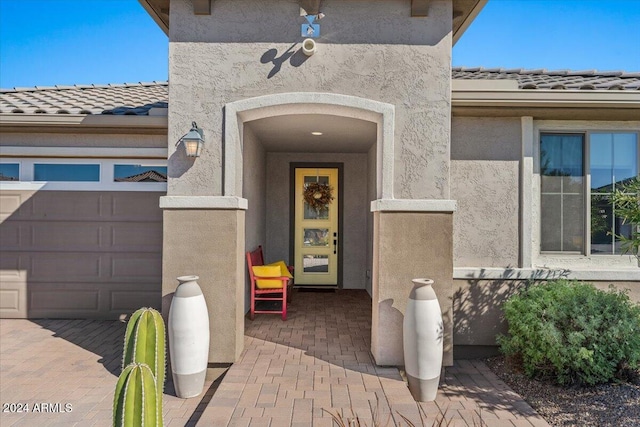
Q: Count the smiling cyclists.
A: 0